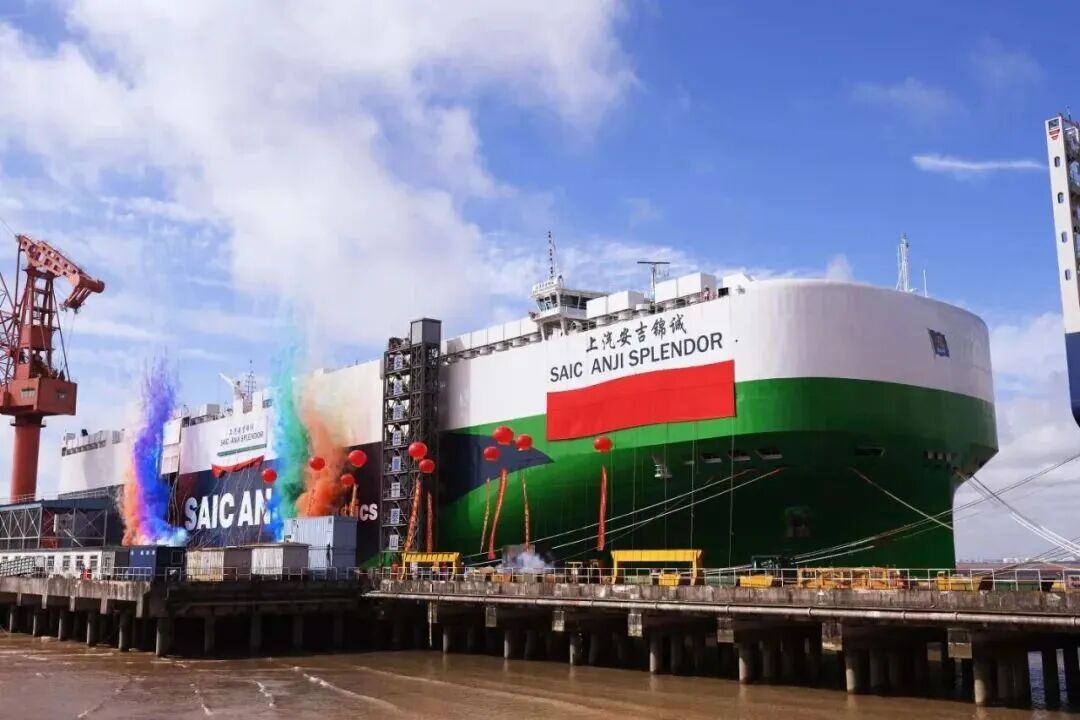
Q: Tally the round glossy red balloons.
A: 10